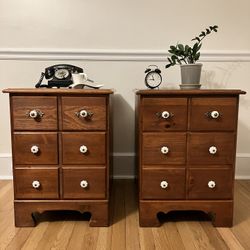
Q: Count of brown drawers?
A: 12